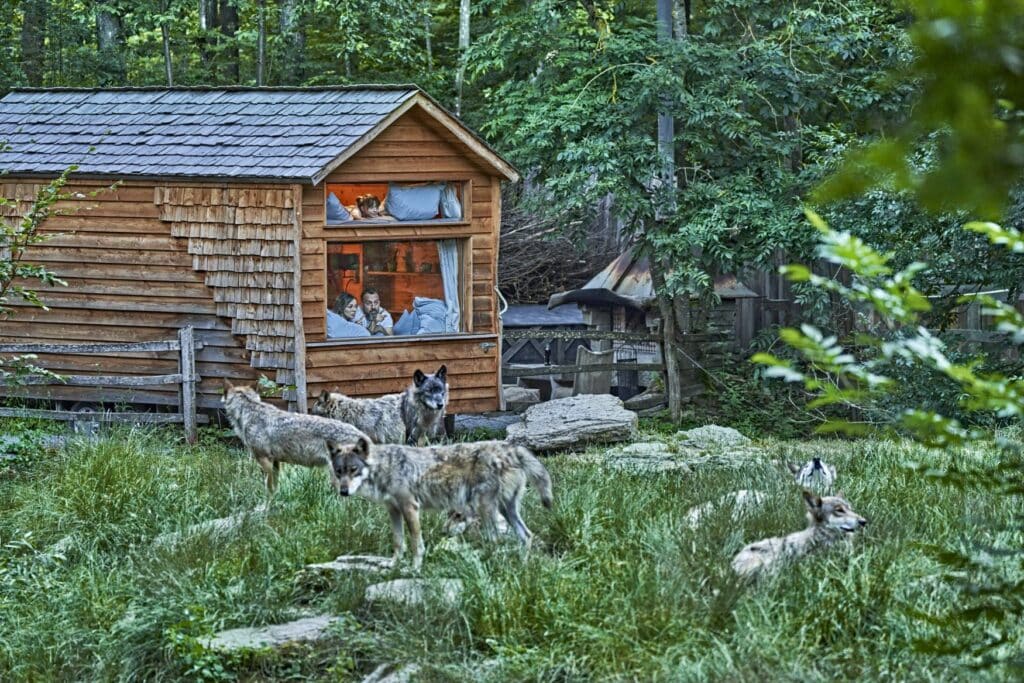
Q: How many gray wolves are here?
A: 6